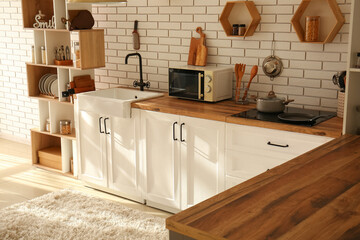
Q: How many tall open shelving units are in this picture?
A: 1